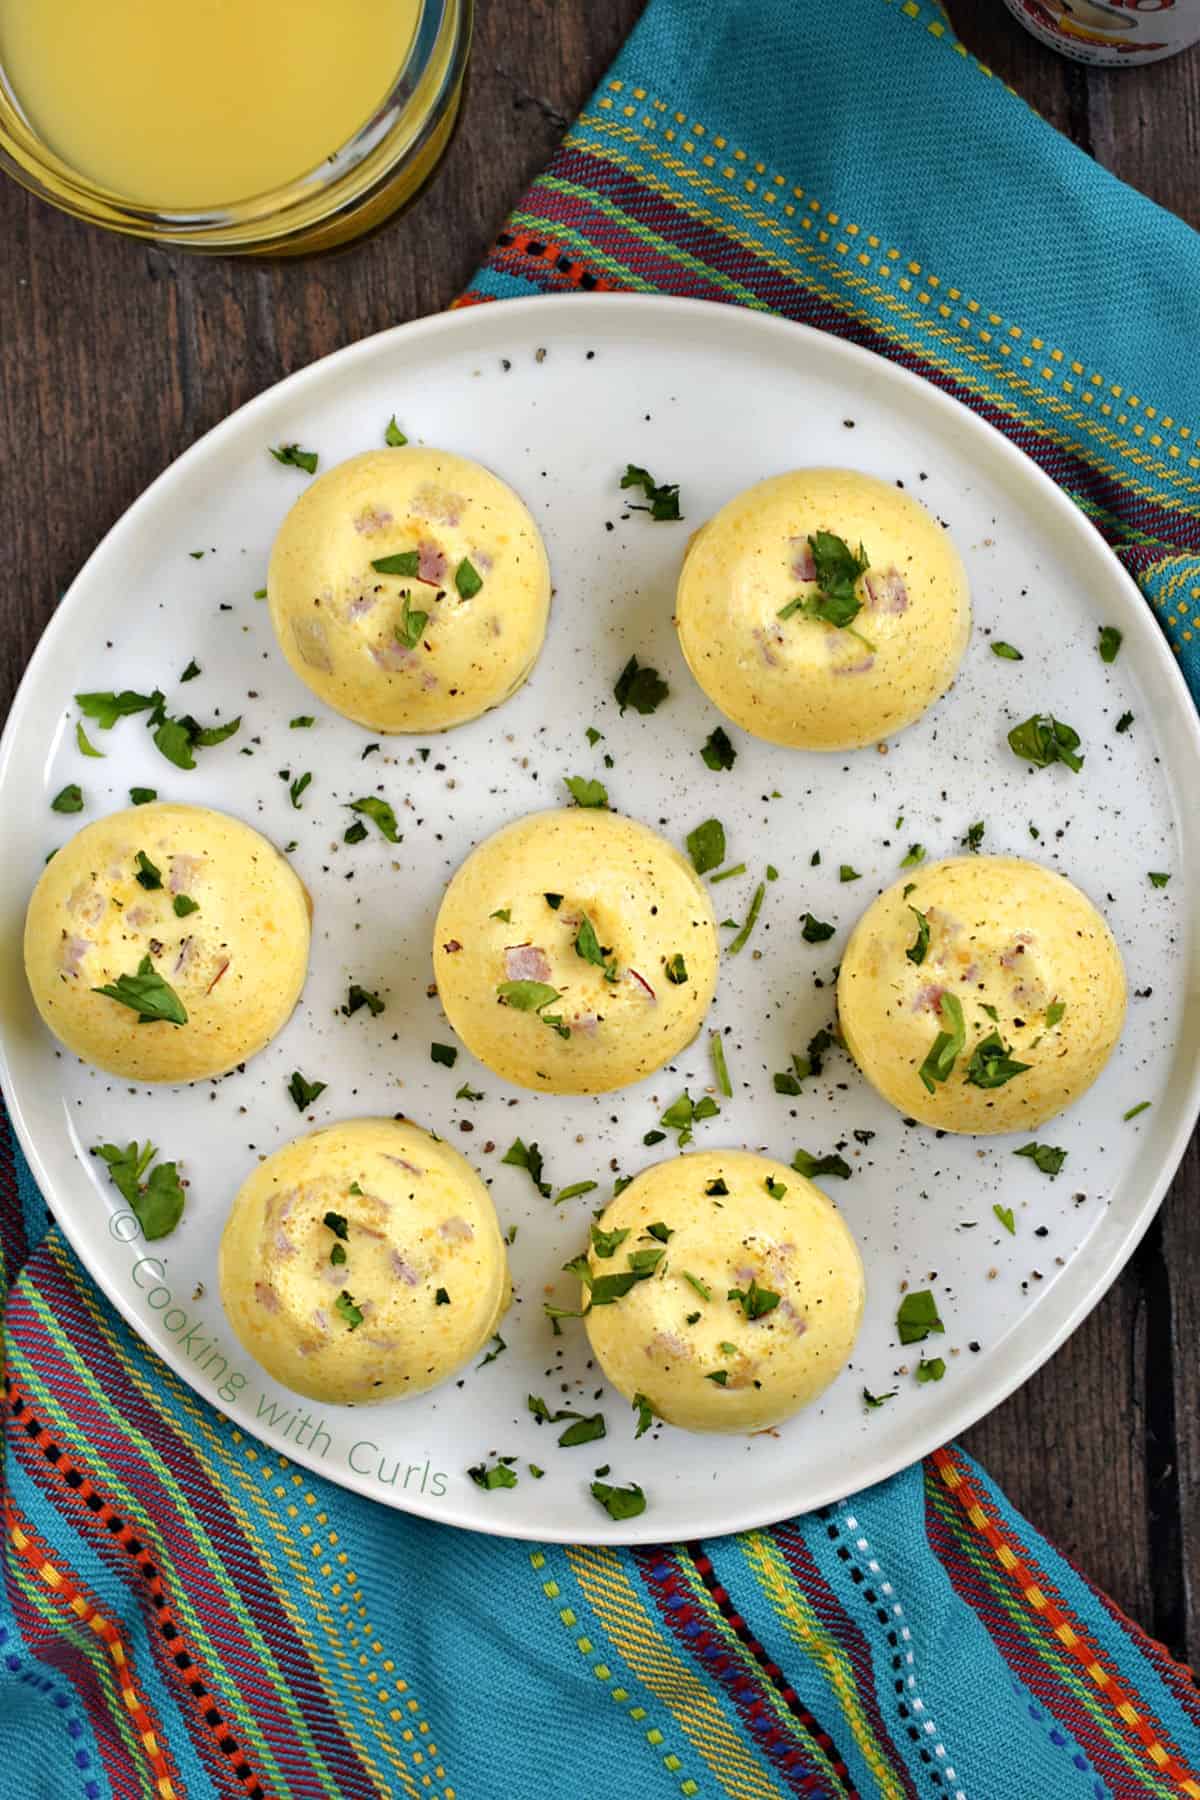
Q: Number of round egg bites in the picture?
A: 7